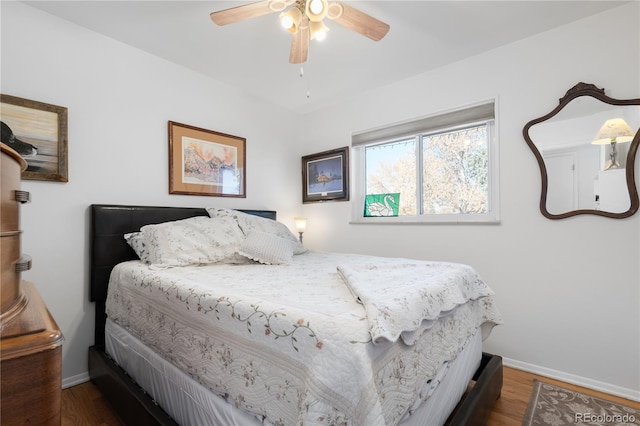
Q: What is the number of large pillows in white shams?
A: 2